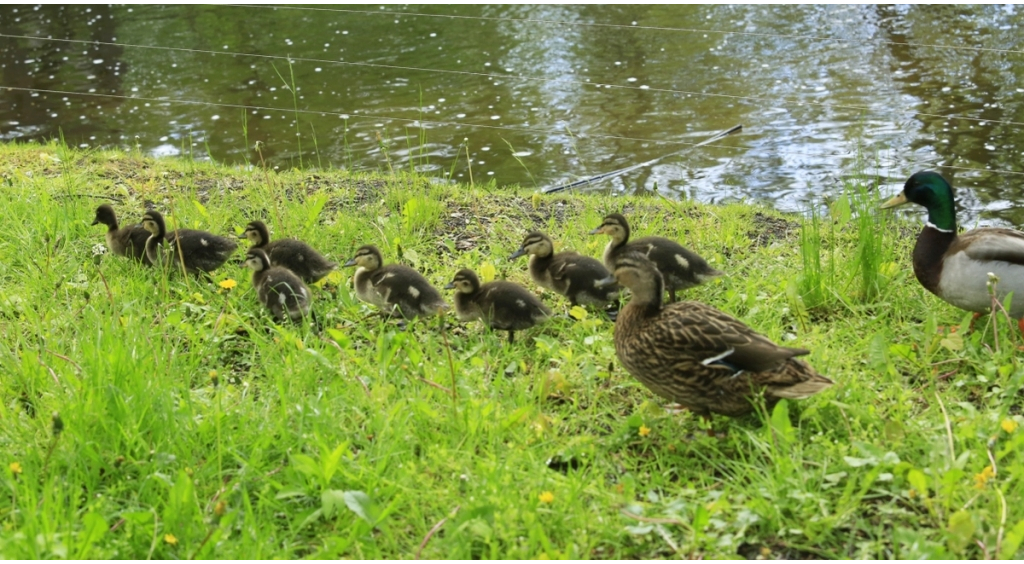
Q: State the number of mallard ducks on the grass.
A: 10